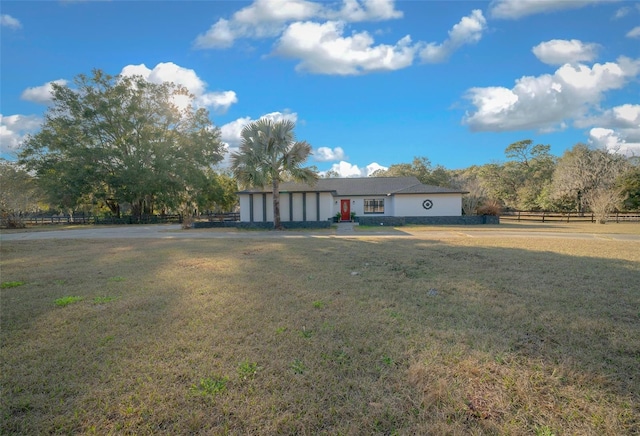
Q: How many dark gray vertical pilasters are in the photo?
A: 5